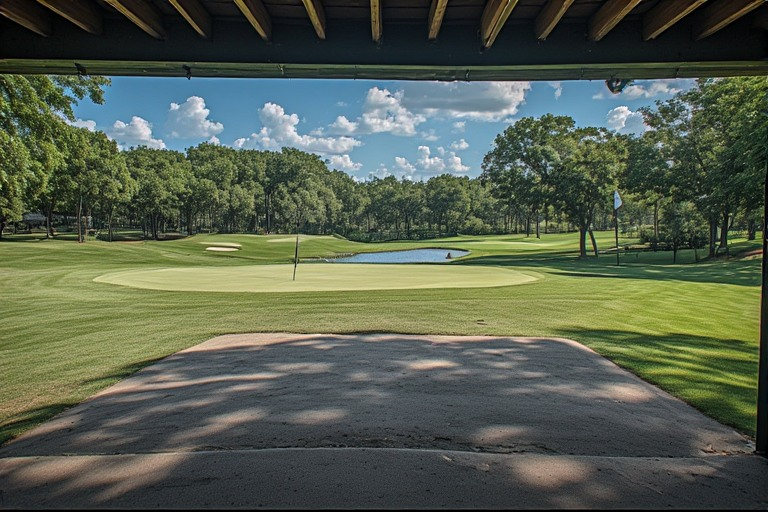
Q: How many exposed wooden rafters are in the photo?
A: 13